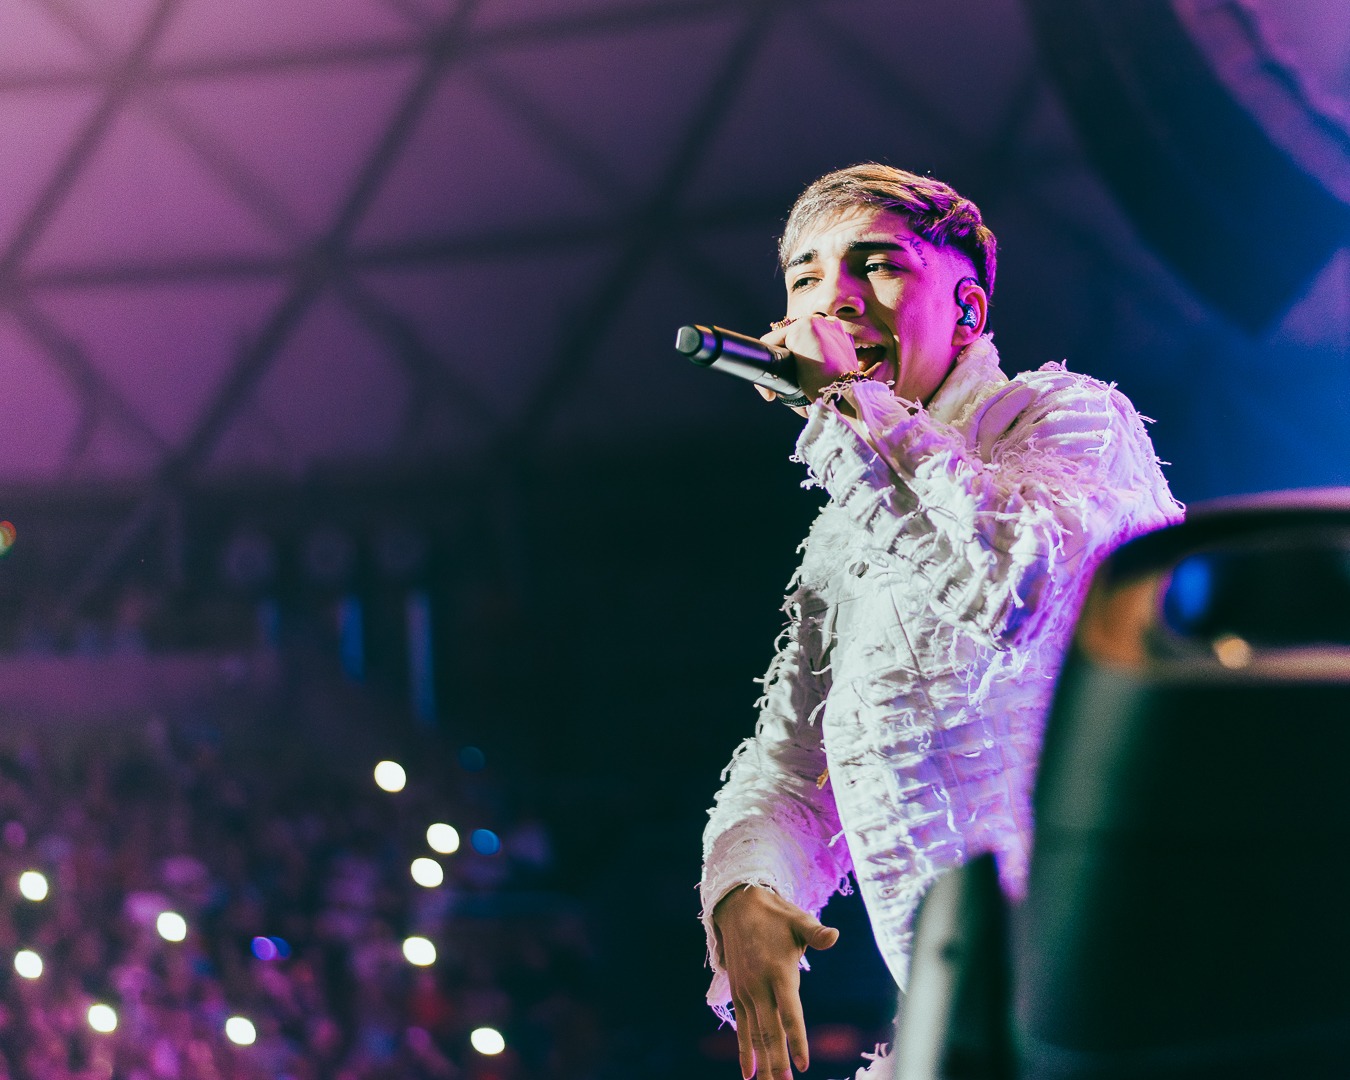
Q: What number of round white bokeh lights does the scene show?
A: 10